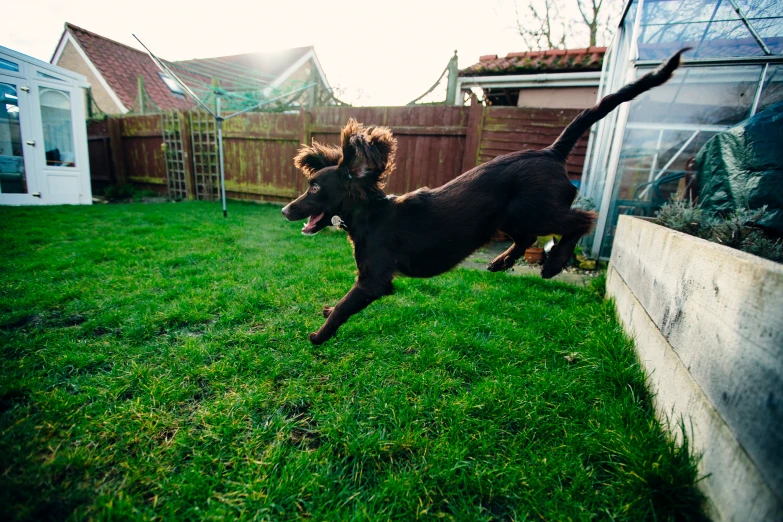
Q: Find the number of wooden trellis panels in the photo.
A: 2